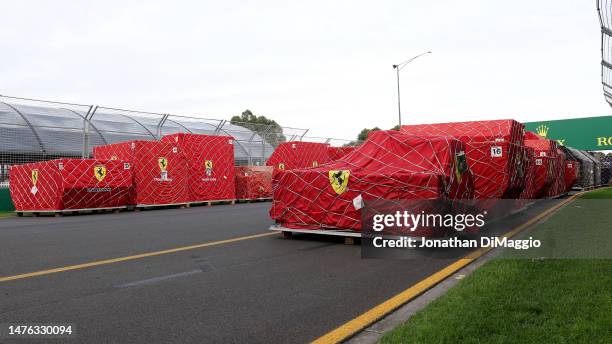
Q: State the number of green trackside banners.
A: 1